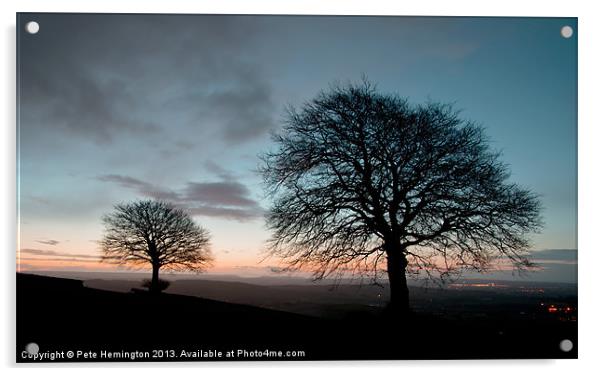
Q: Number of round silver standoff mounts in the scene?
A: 4